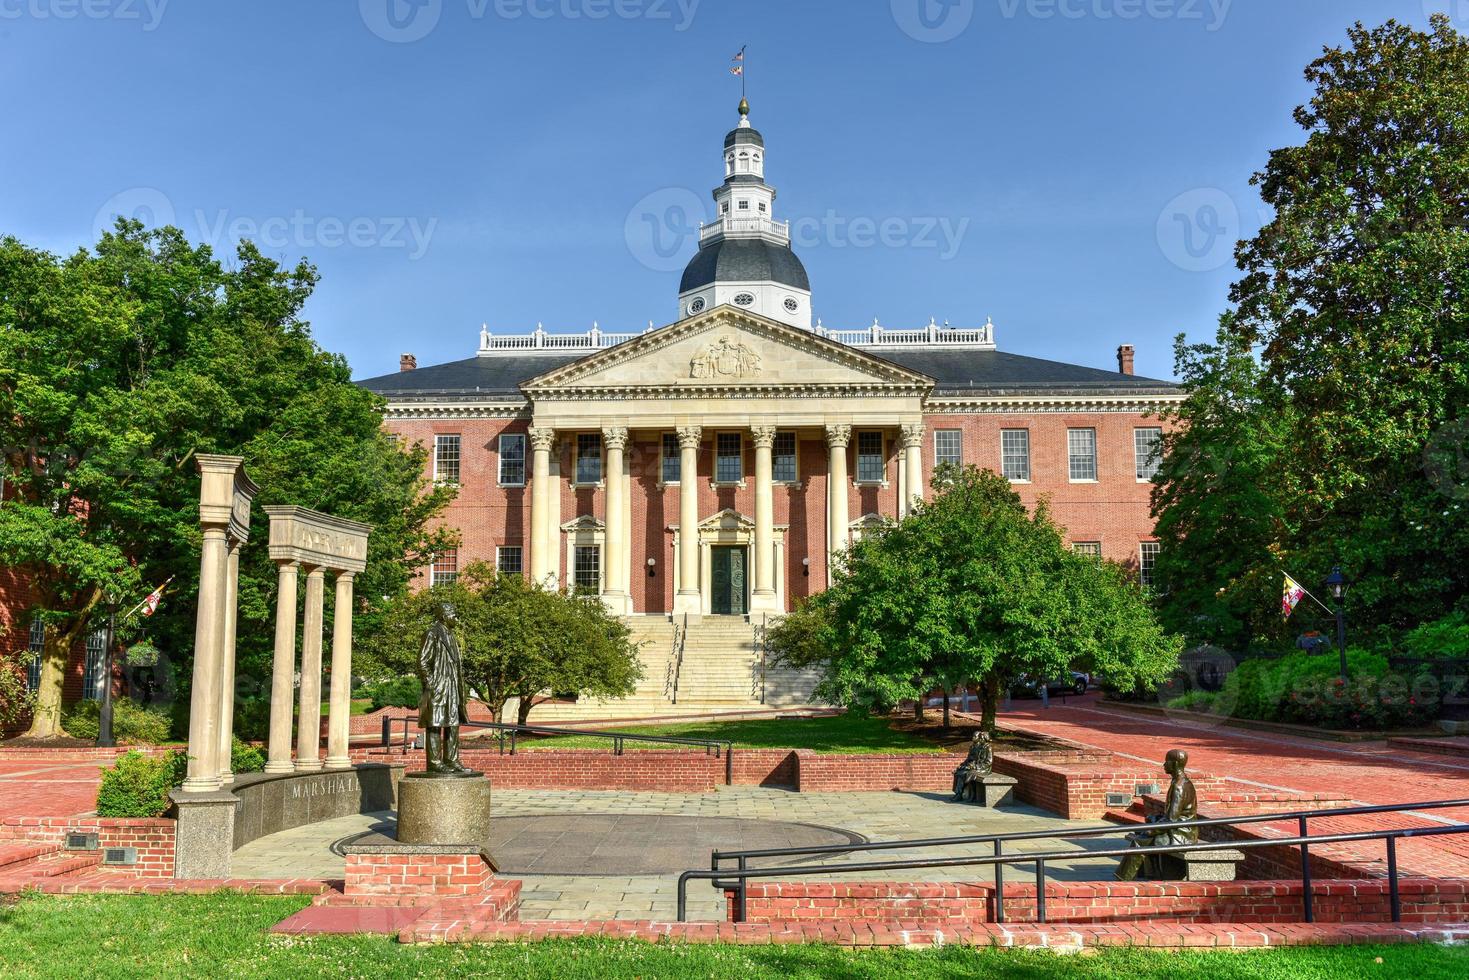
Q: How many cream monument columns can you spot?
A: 5